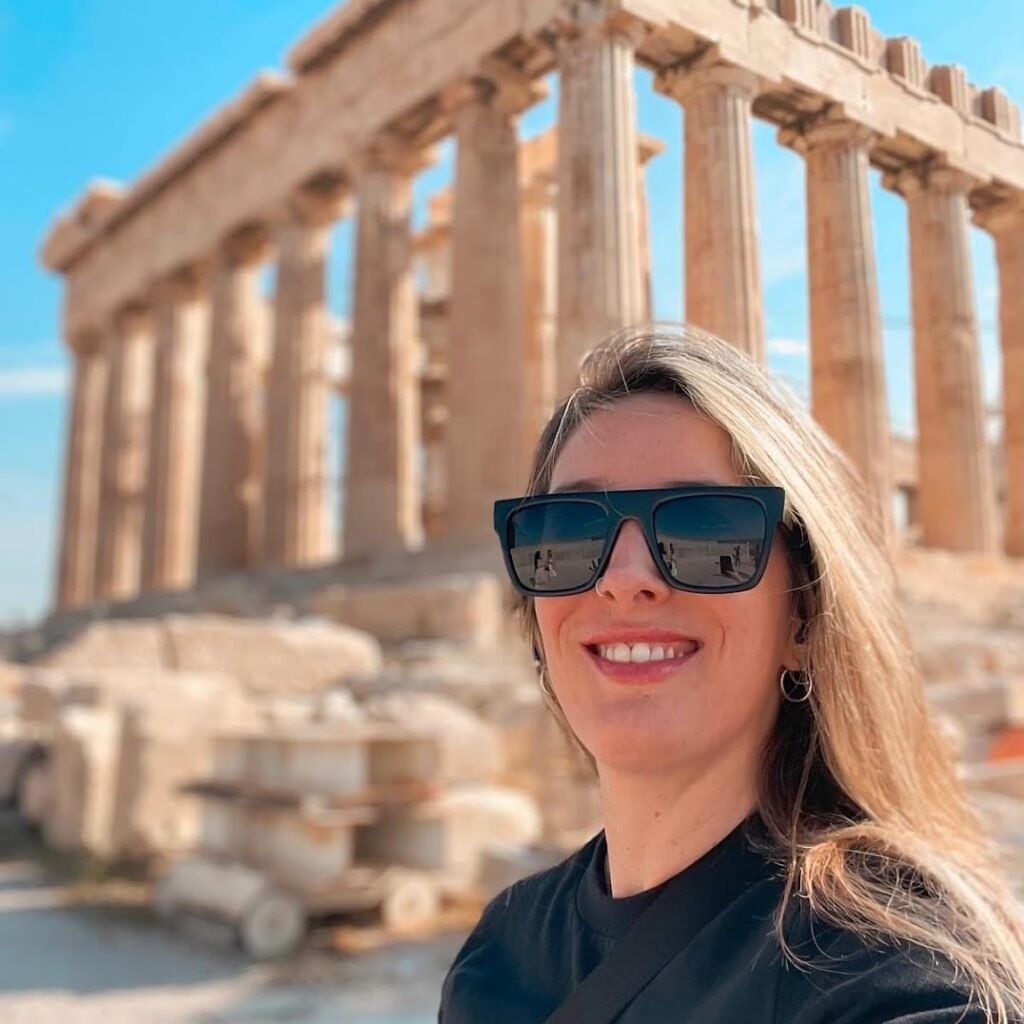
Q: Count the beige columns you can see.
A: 12